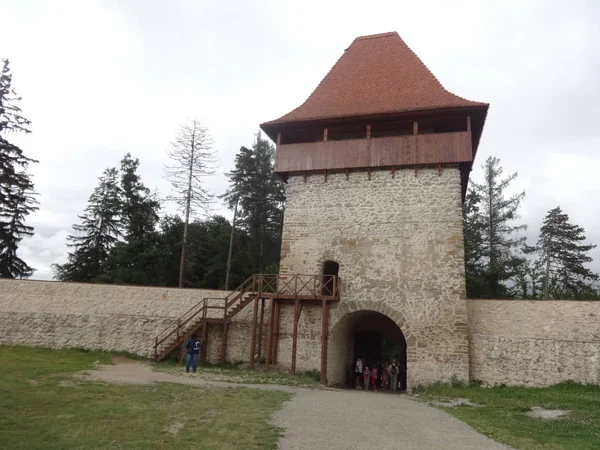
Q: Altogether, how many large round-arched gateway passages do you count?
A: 1